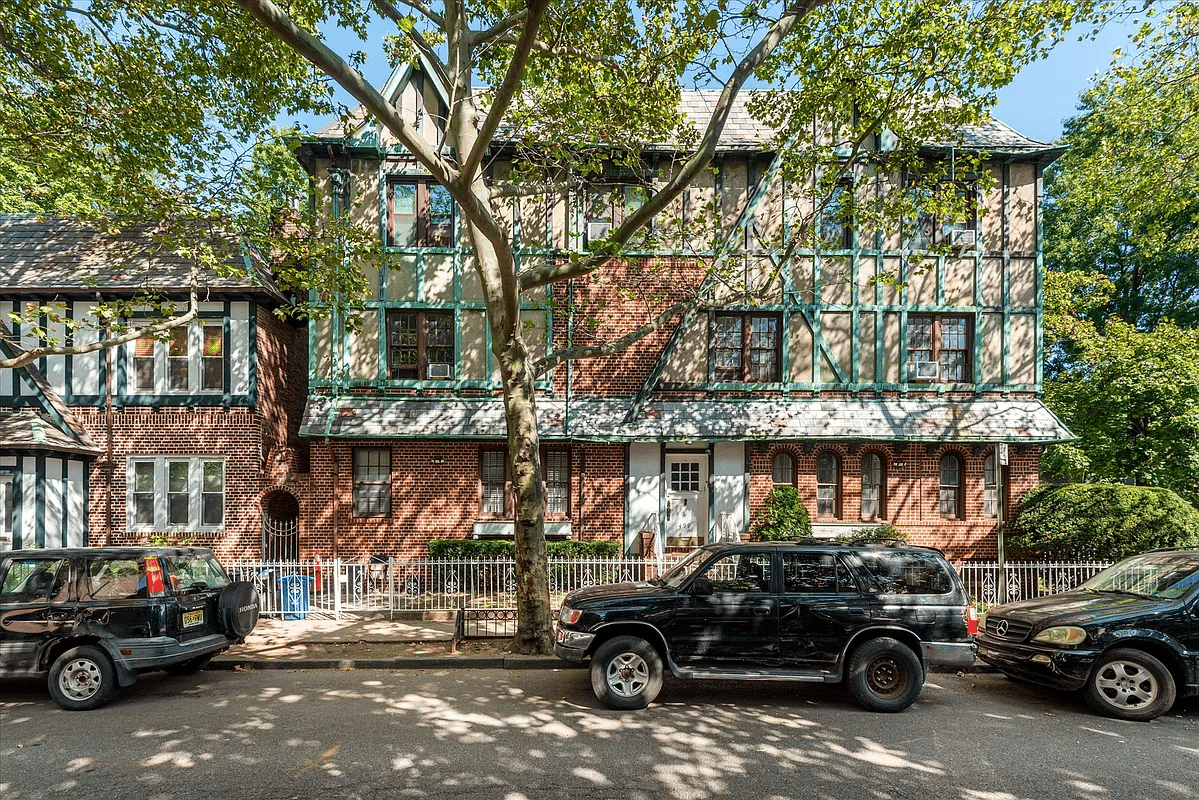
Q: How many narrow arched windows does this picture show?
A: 5